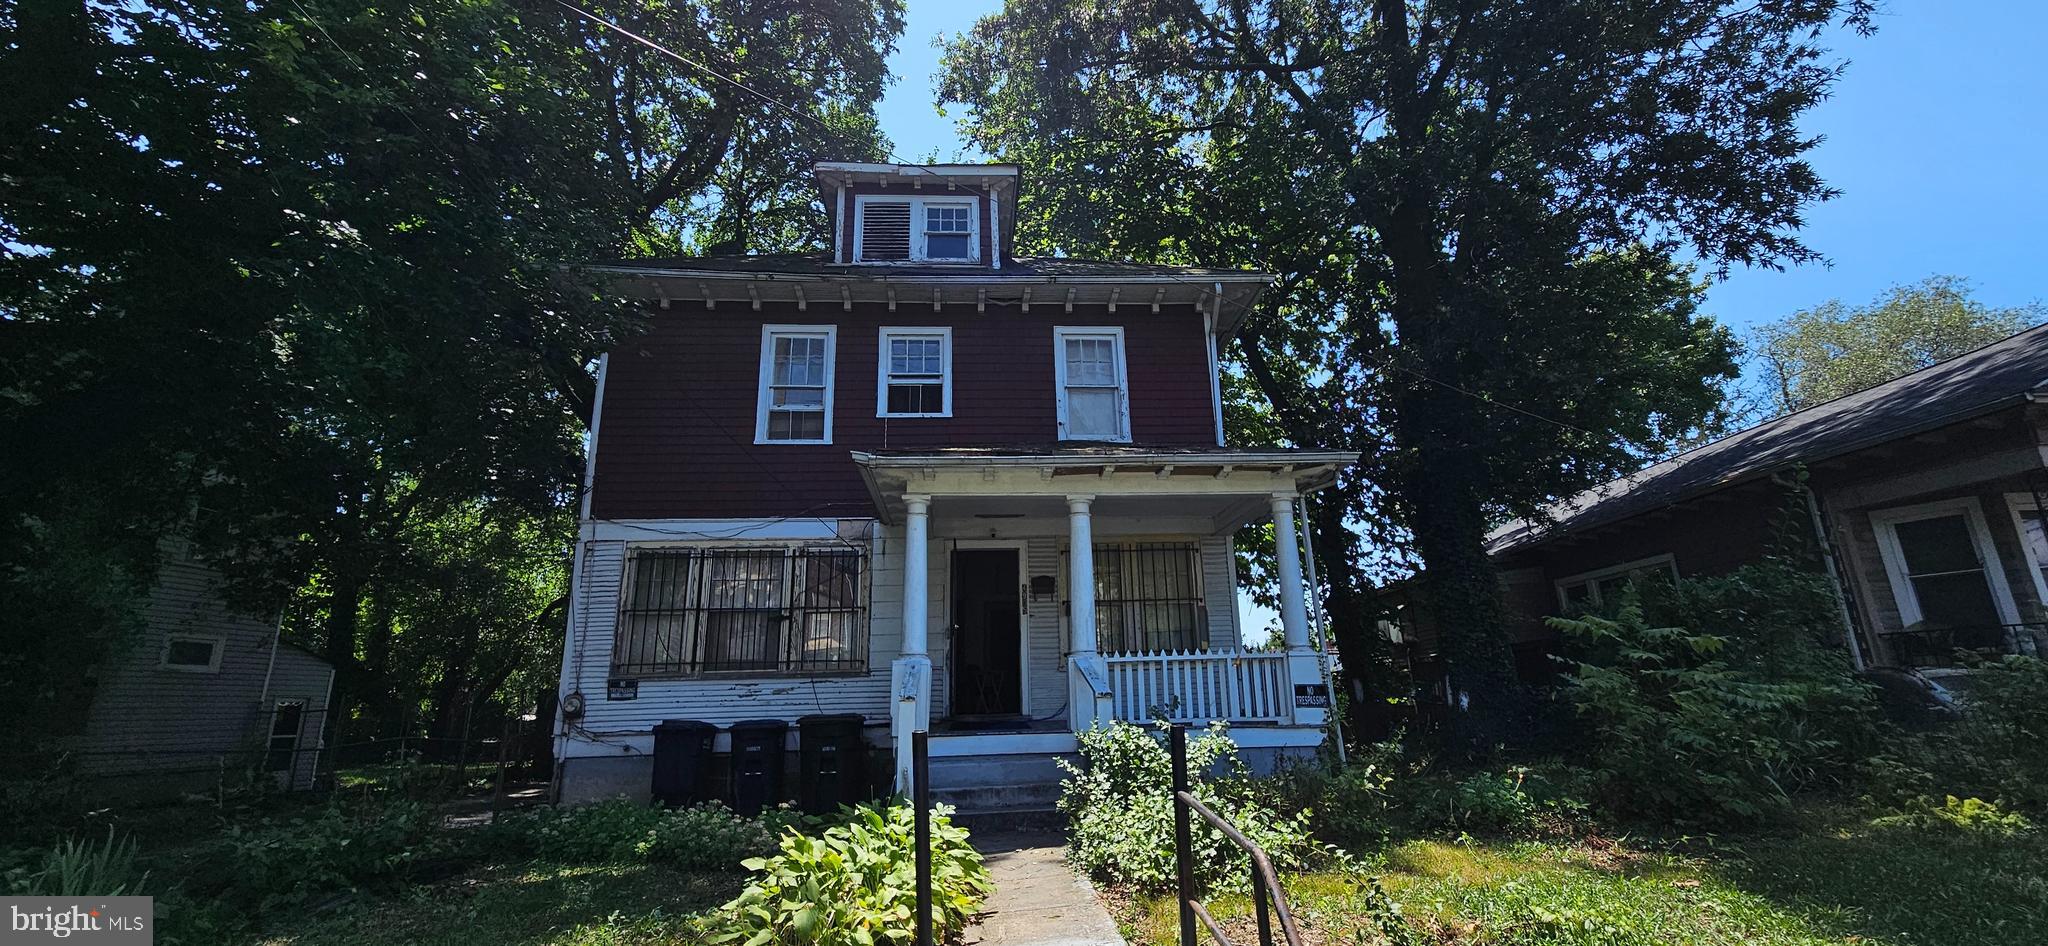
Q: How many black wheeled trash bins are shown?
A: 3